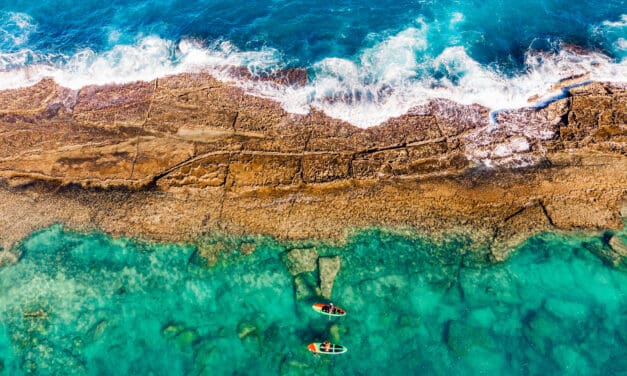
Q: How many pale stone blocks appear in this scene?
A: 2